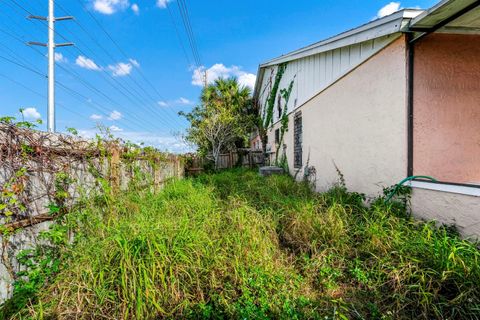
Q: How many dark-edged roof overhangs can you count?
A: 1